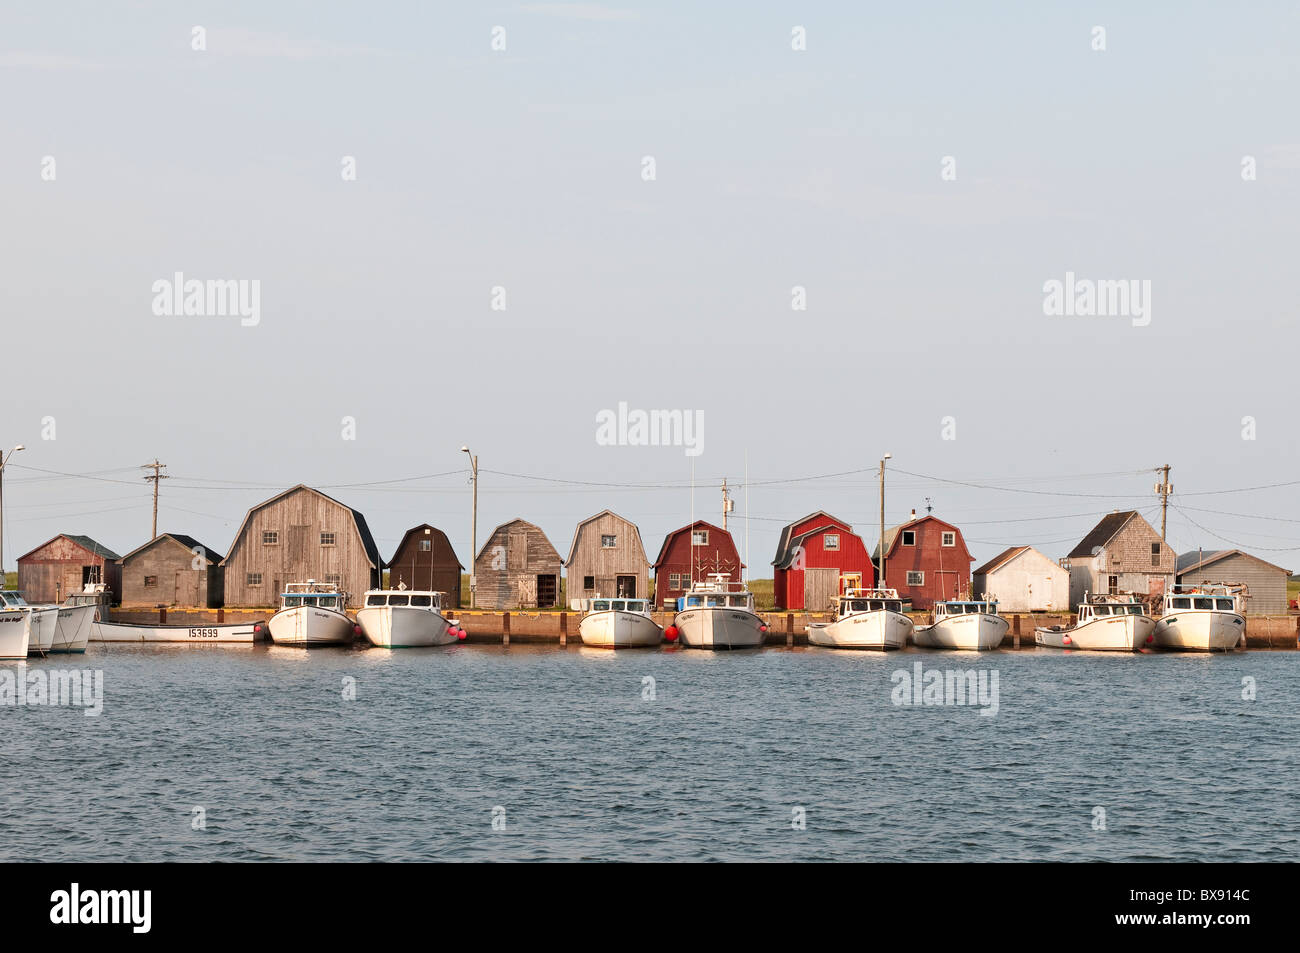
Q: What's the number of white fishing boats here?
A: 12